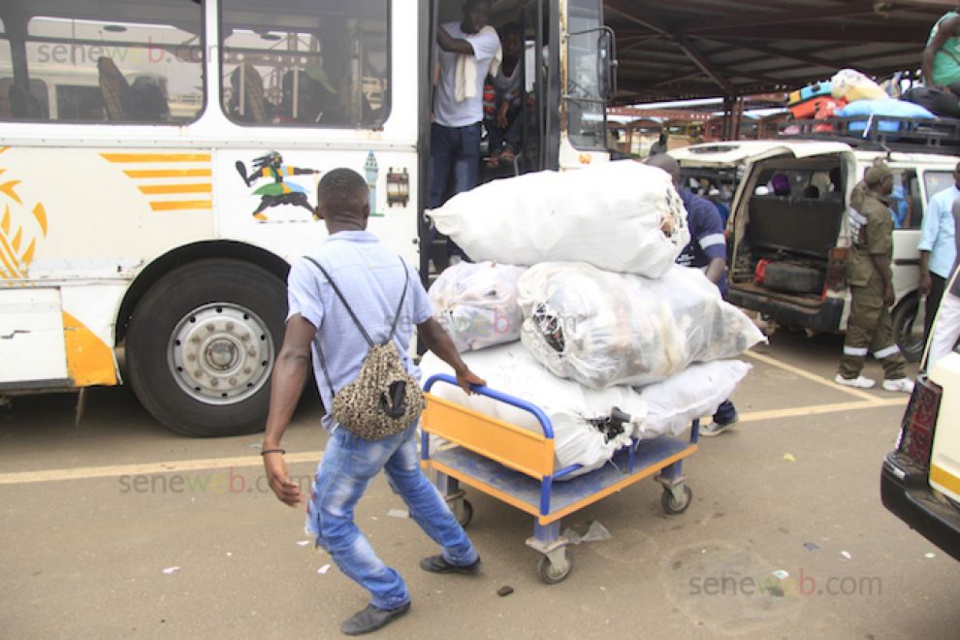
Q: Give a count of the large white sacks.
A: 5